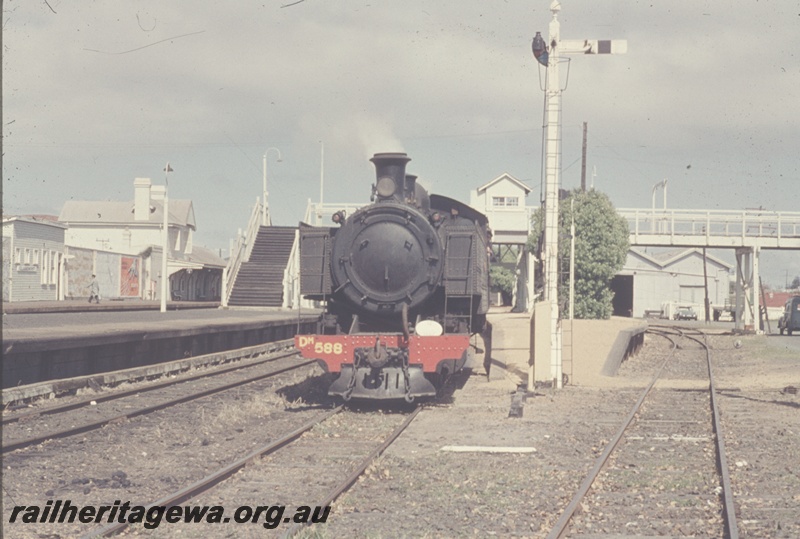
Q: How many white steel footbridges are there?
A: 1